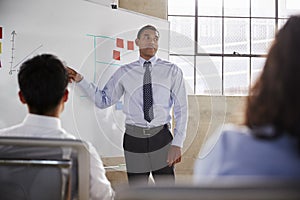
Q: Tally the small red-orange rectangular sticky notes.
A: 3